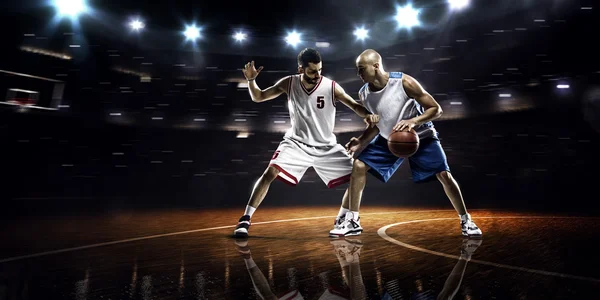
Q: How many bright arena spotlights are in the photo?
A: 8